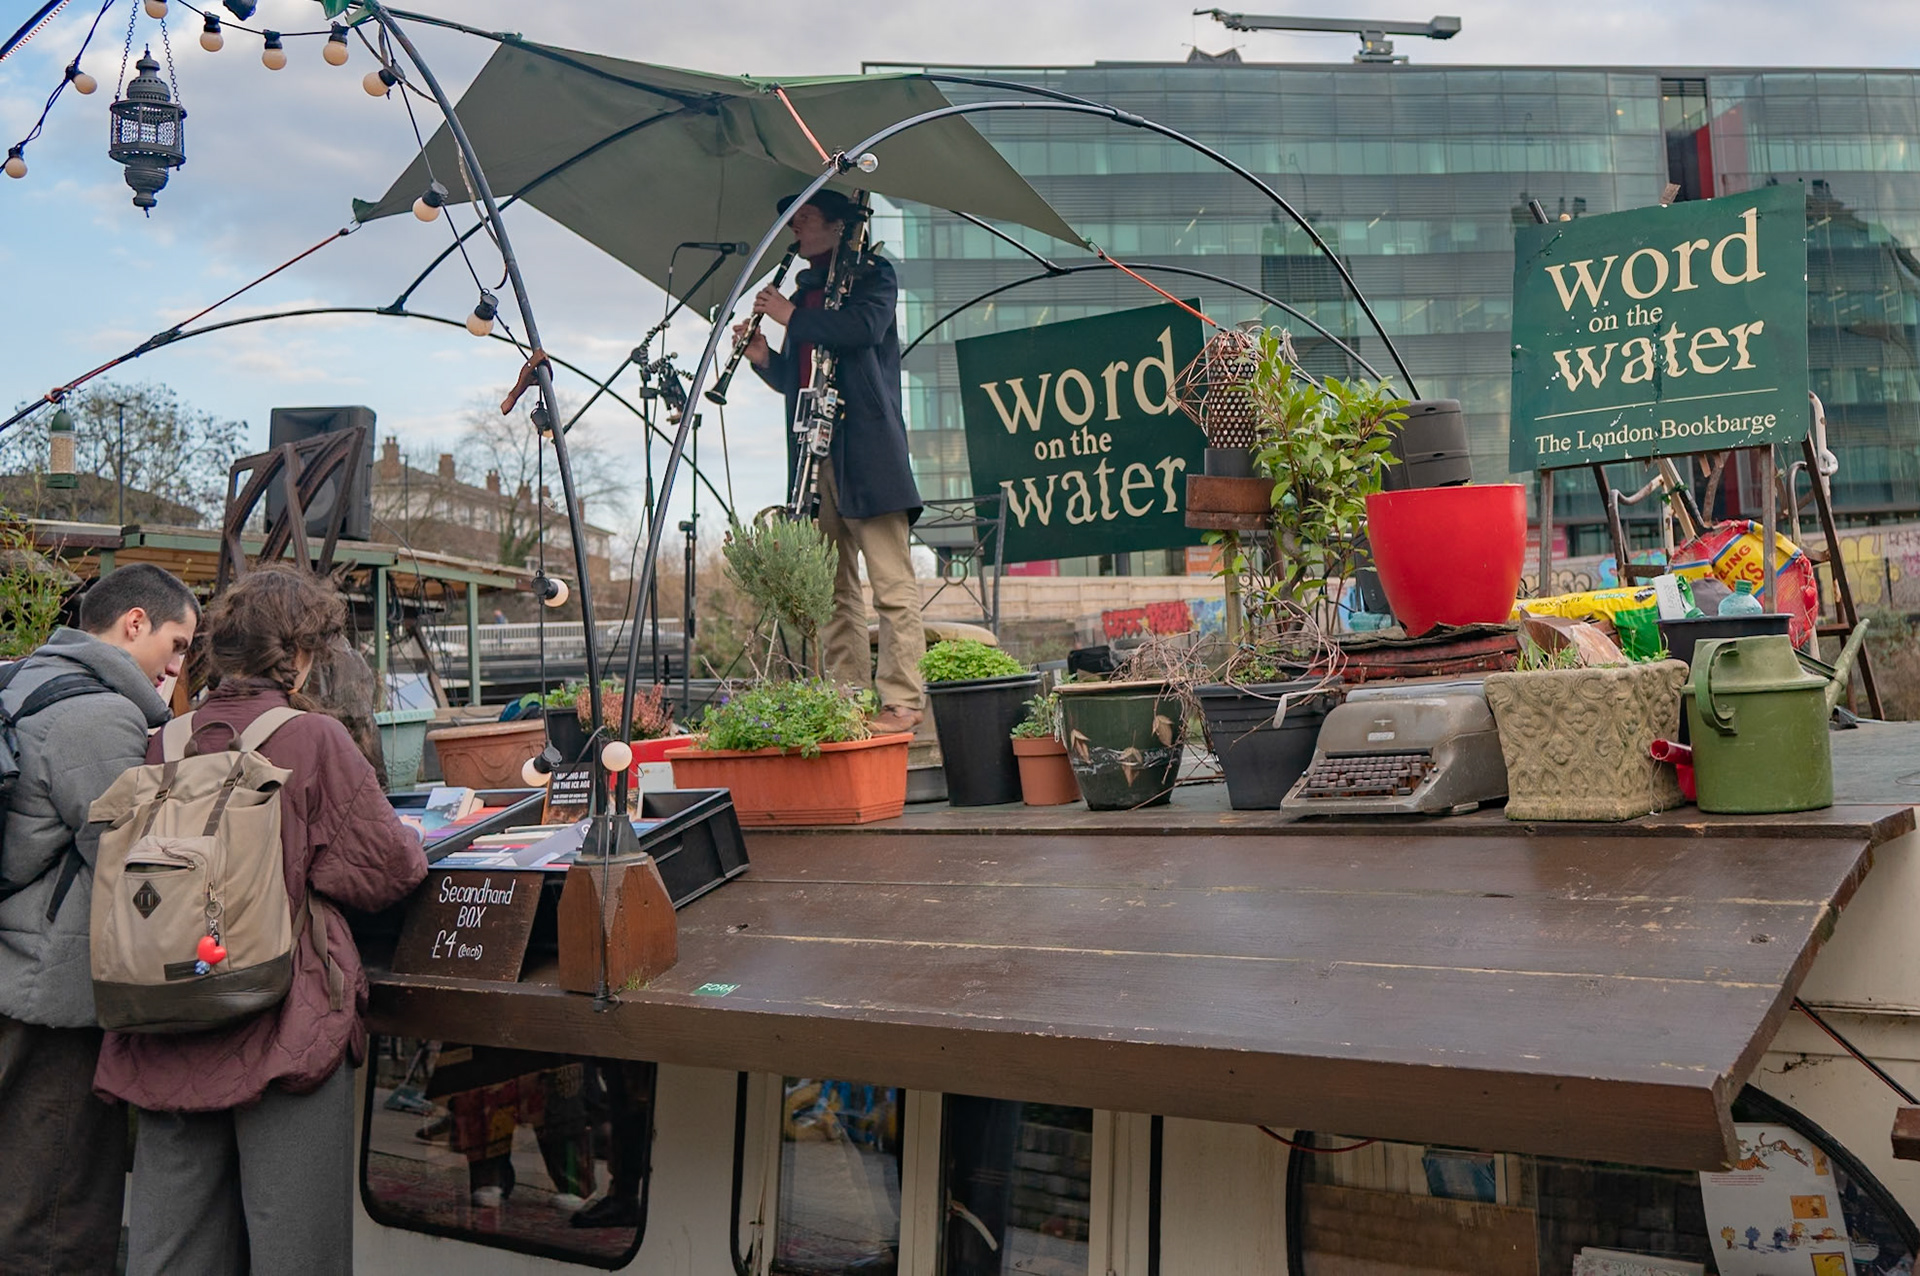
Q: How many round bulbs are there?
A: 14